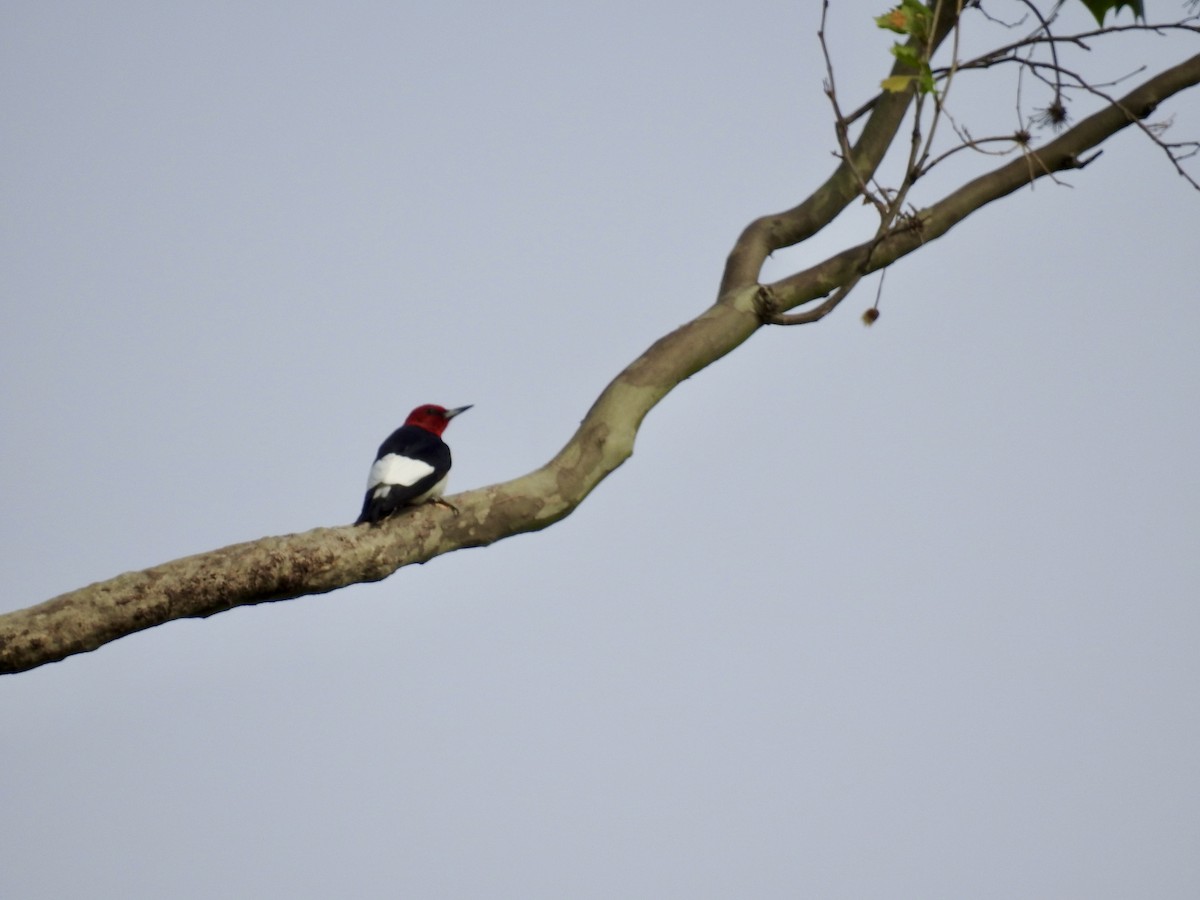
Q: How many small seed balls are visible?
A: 3